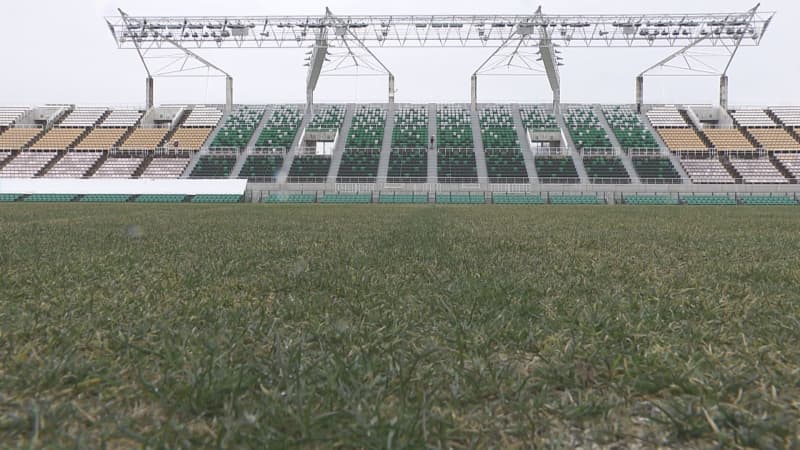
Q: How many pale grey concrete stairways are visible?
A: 11